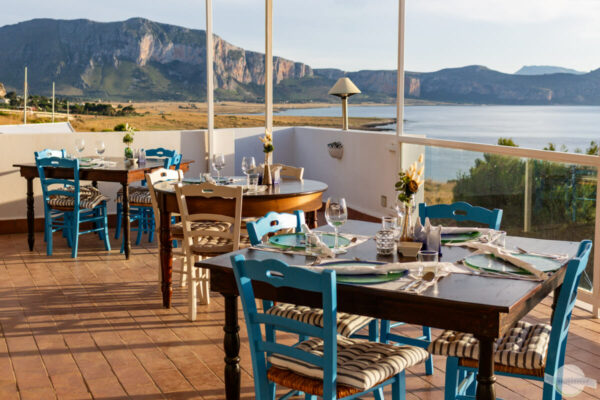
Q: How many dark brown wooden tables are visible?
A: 3